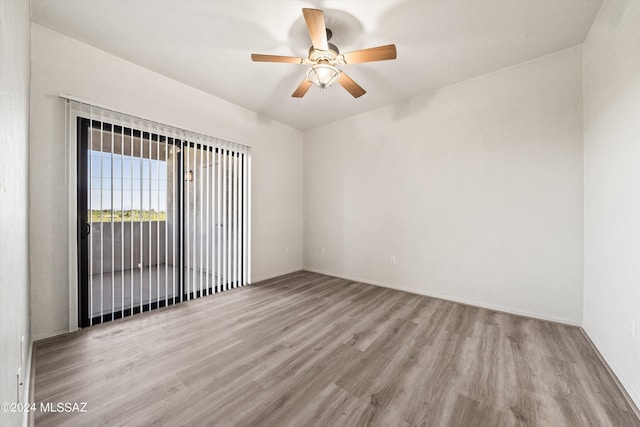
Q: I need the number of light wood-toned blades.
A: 5